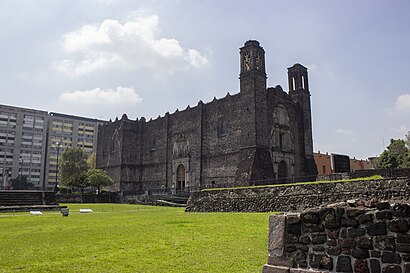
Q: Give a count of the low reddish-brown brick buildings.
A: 1